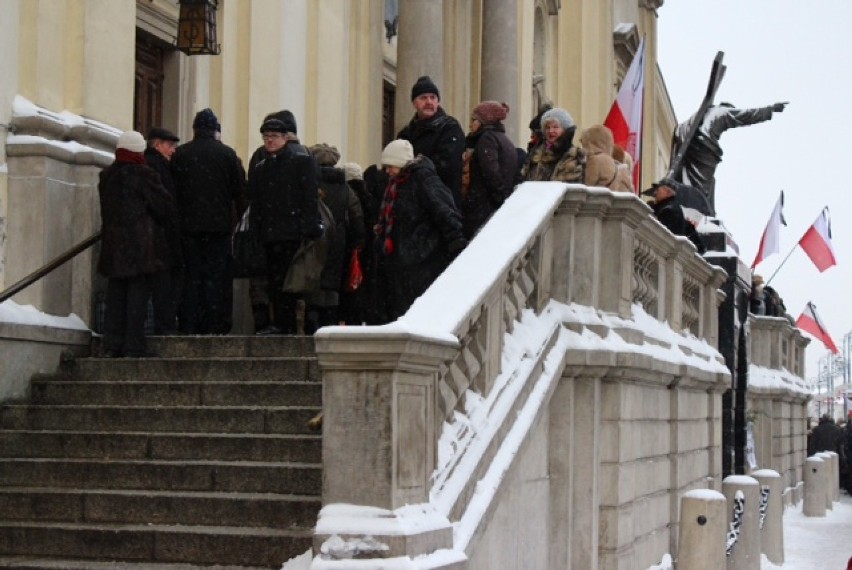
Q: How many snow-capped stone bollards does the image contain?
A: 6